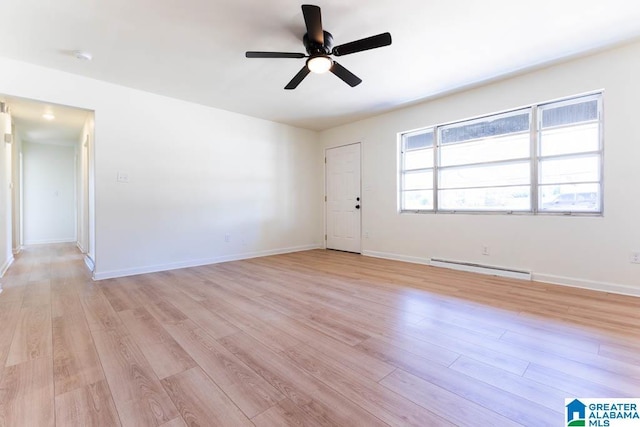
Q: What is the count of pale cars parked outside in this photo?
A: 1